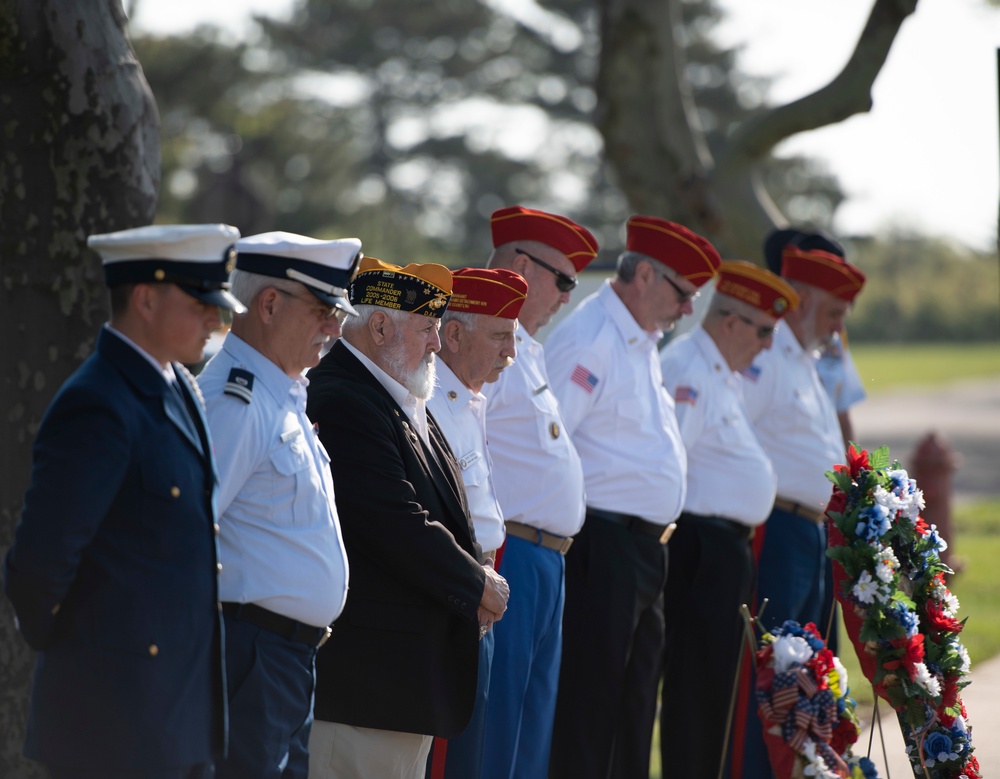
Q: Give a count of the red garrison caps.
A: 5